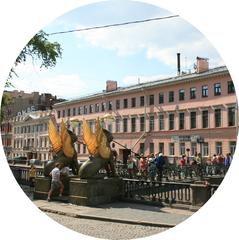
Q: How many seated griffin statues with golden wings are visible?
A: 2